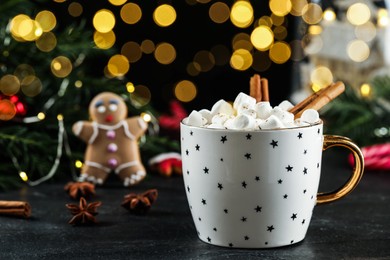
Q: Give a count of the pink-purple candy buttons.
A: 3